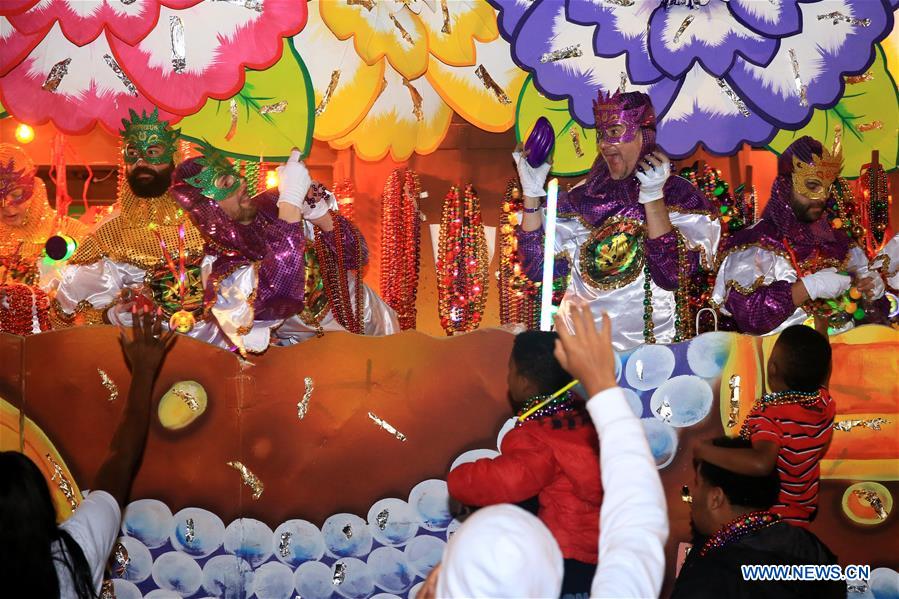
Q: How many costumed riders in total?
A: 5